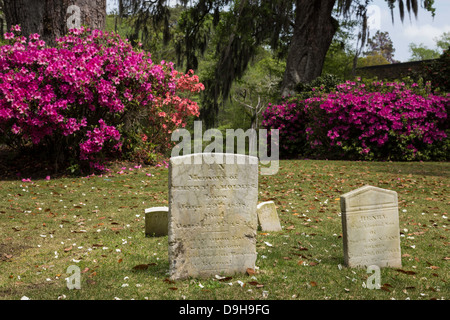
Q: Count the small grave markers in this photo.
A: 2